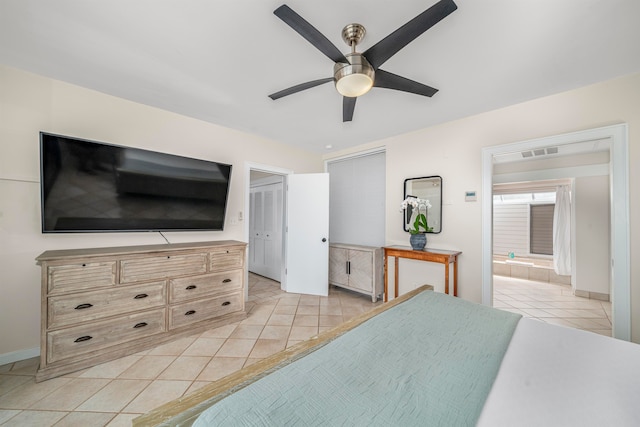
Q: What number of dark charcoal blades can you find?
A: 5